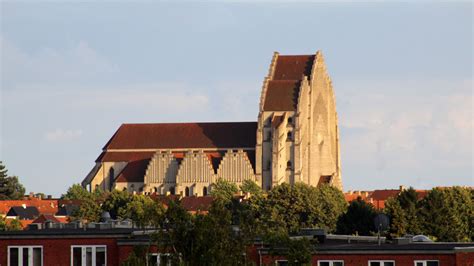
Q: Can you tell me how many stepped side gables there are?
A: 3